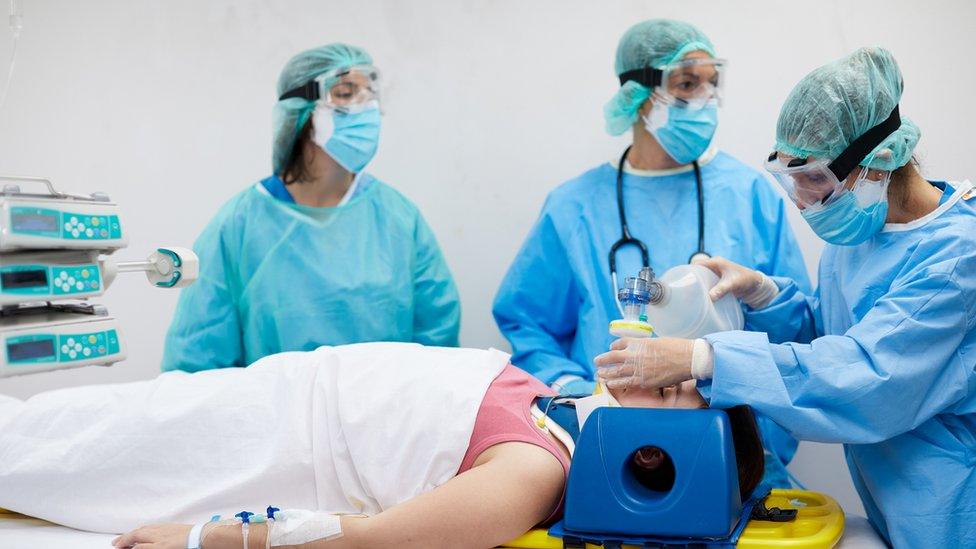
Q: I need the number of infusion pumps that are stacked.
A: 3